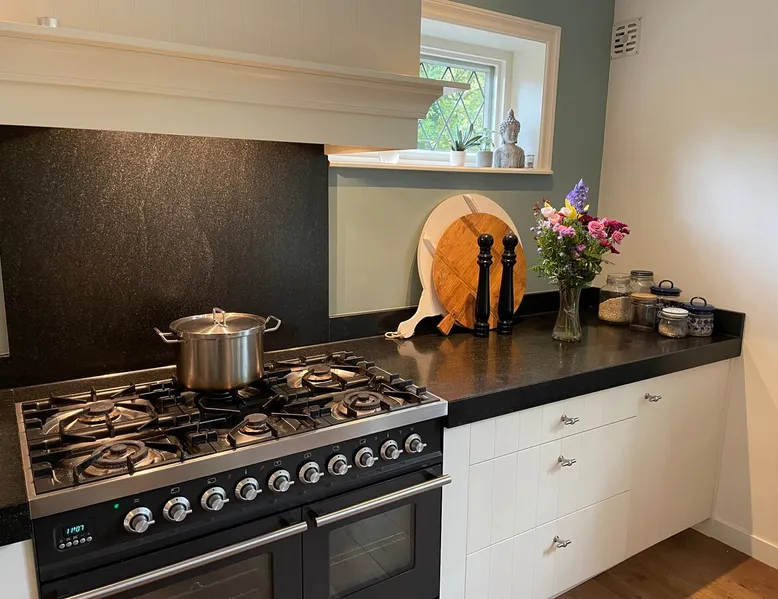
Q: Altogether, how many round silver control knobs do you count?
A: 10